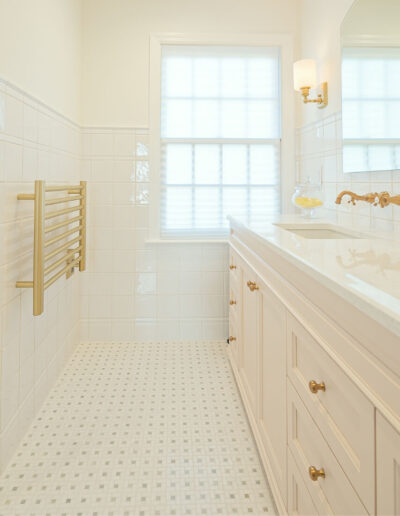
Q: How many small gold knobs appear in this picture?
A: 7